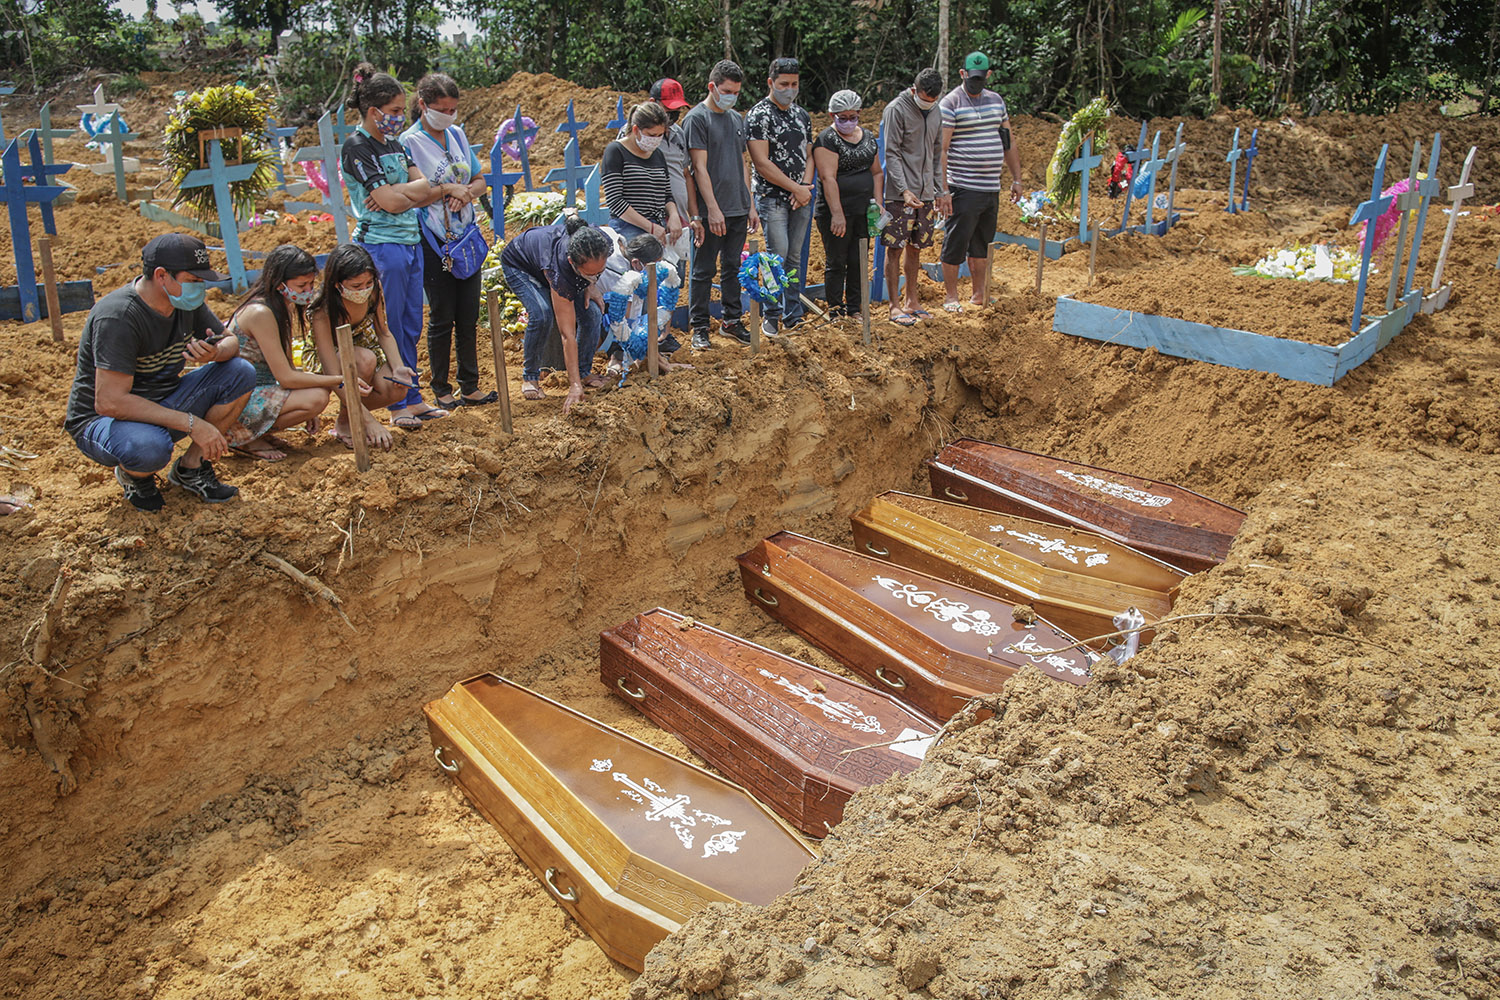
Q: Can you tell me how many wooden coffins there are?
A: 5